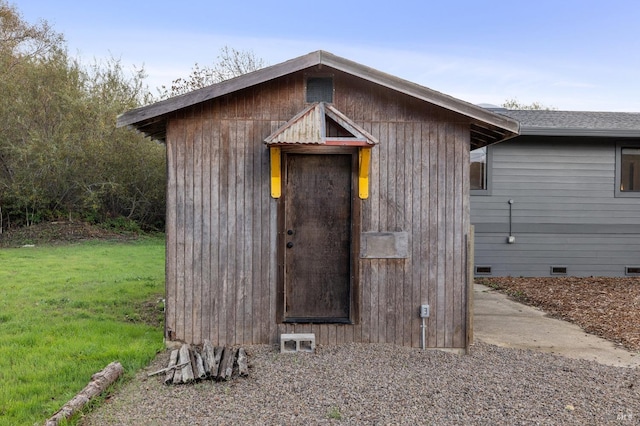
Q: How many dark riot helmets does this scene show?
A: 0